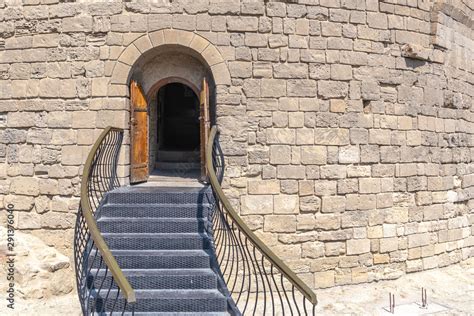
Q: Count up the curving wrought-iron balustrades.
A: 2